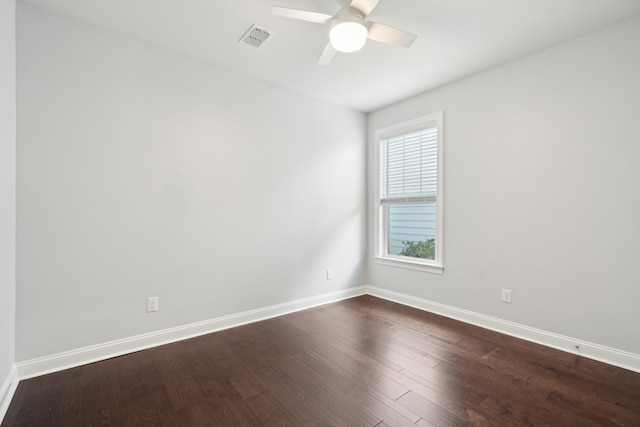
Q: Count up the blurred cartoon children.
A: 0